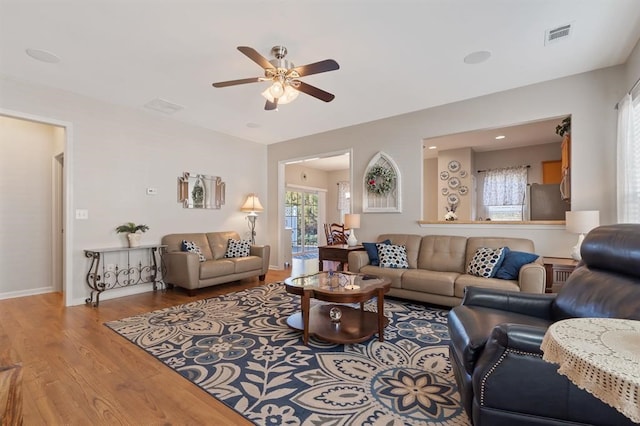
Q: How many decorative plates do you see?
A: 7